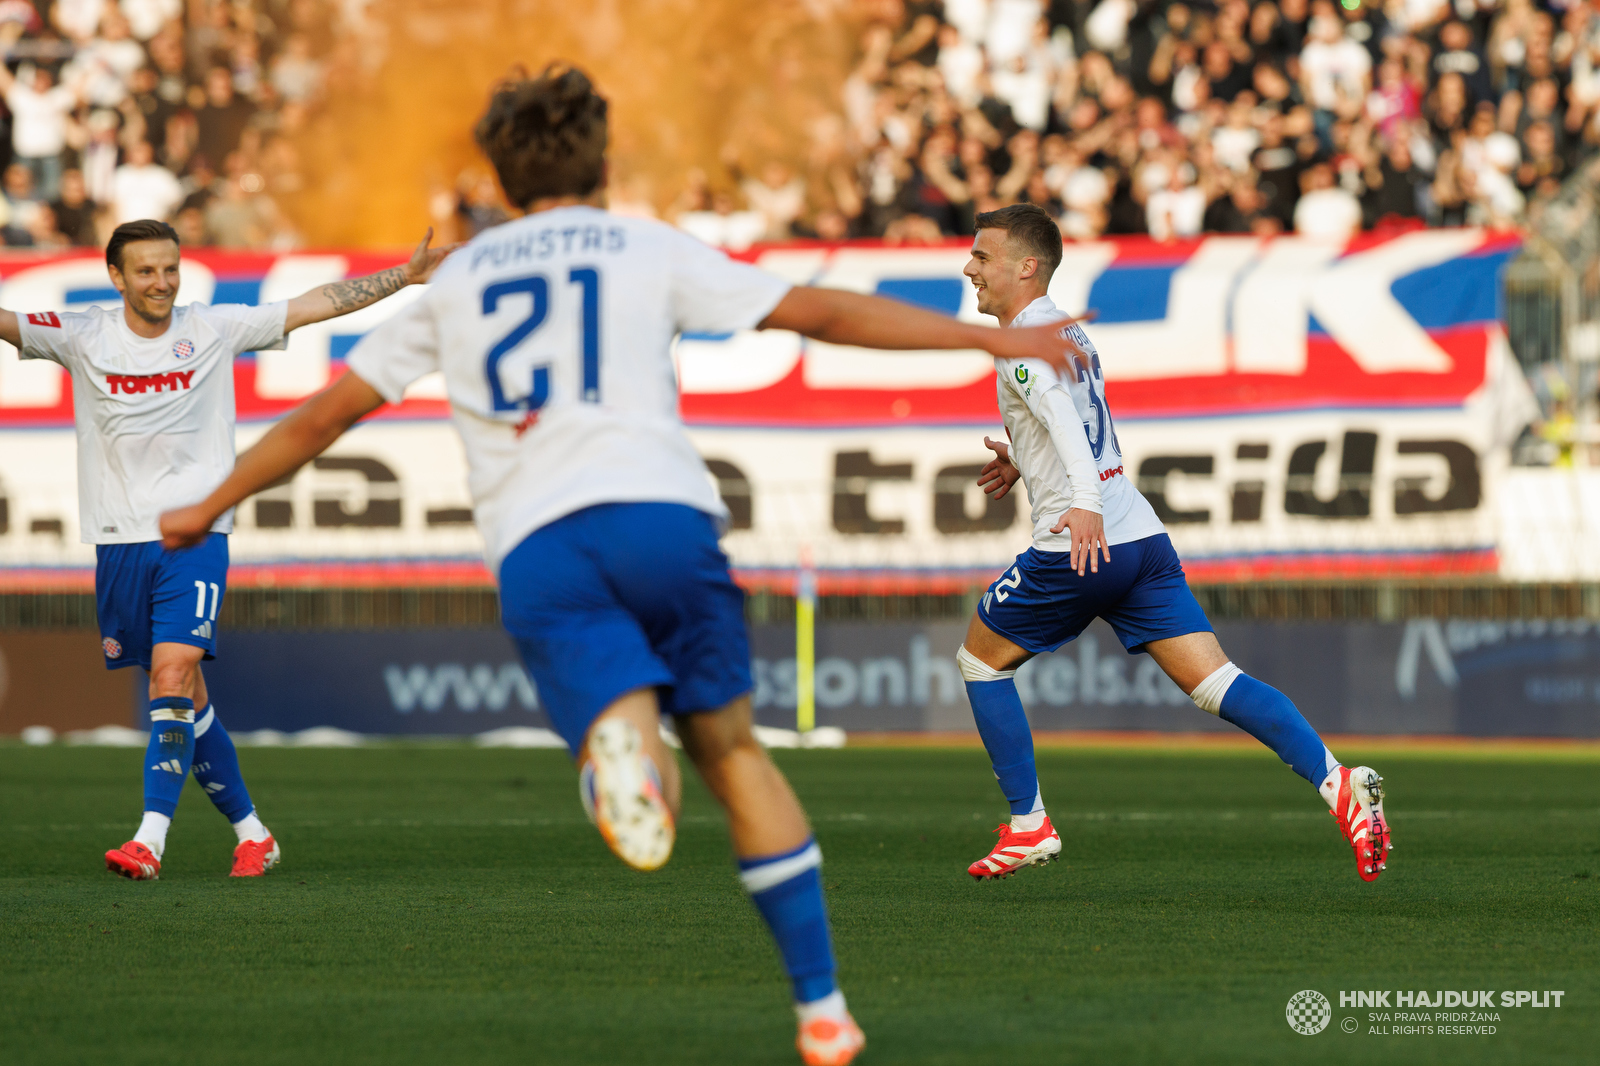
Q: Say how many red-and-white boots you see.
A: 4